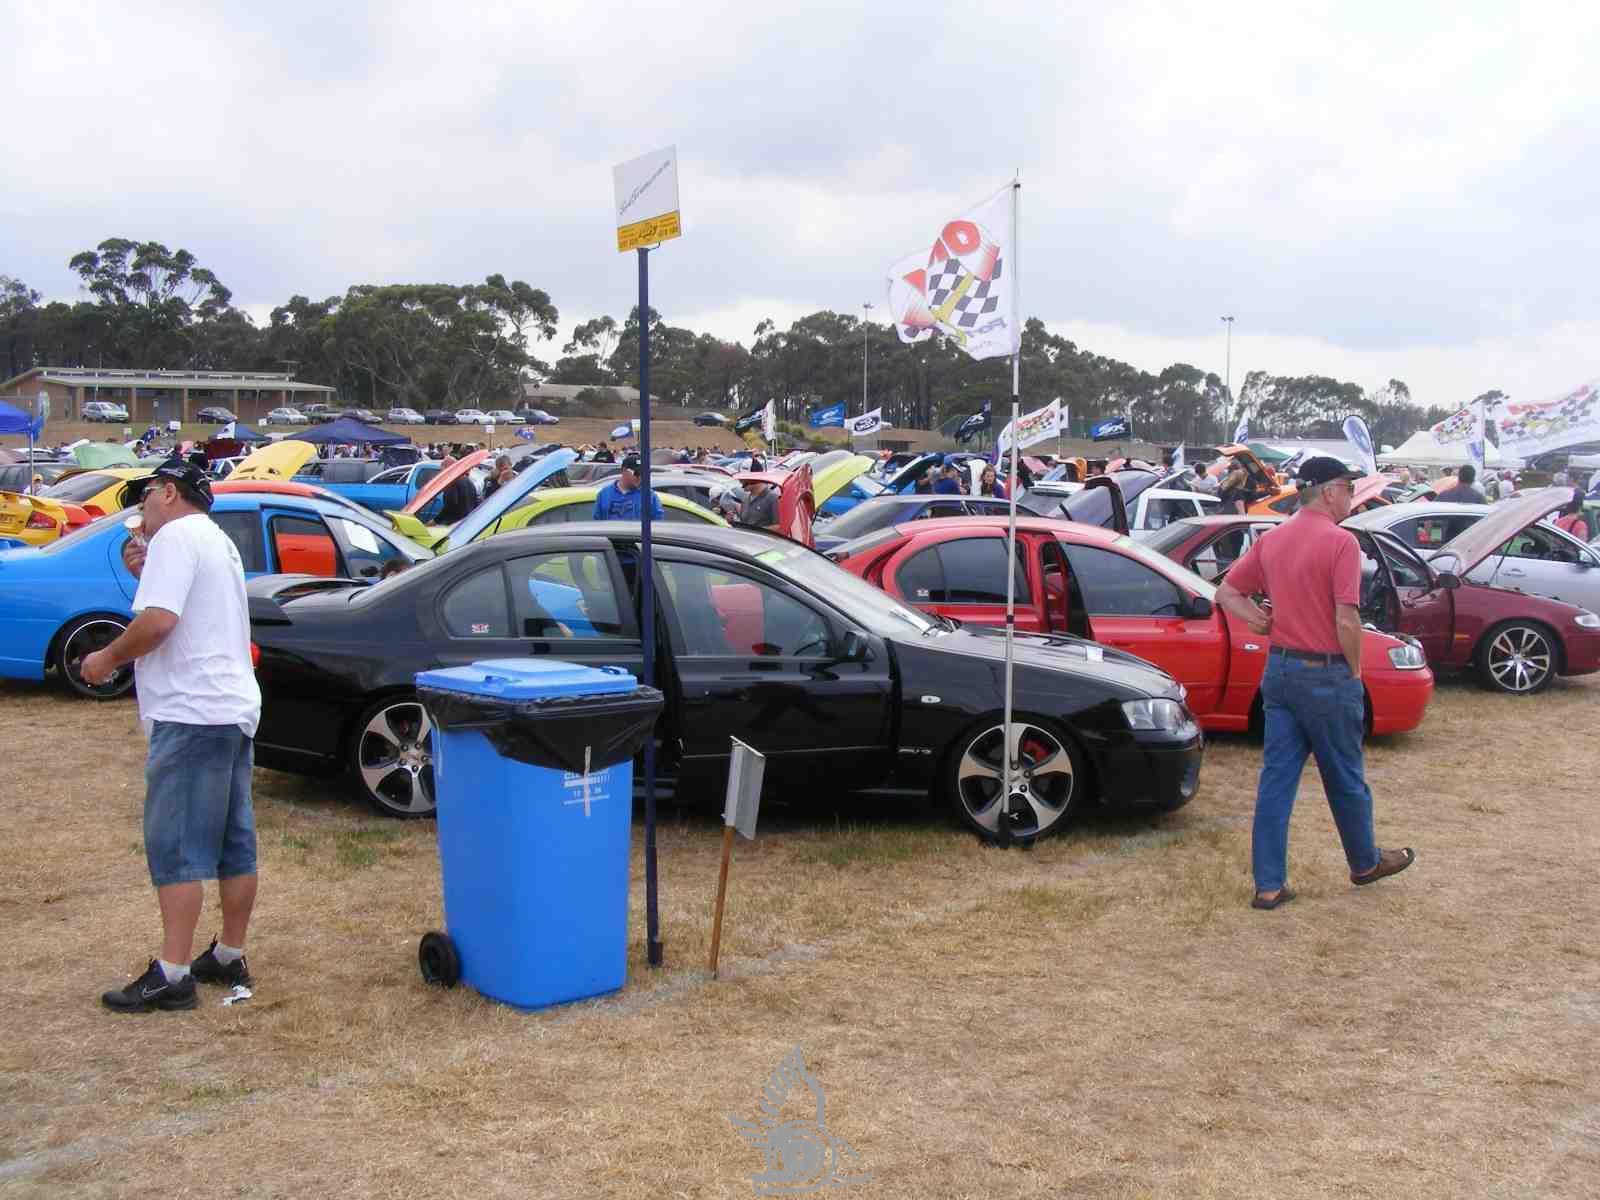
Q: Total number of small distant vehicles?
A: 11